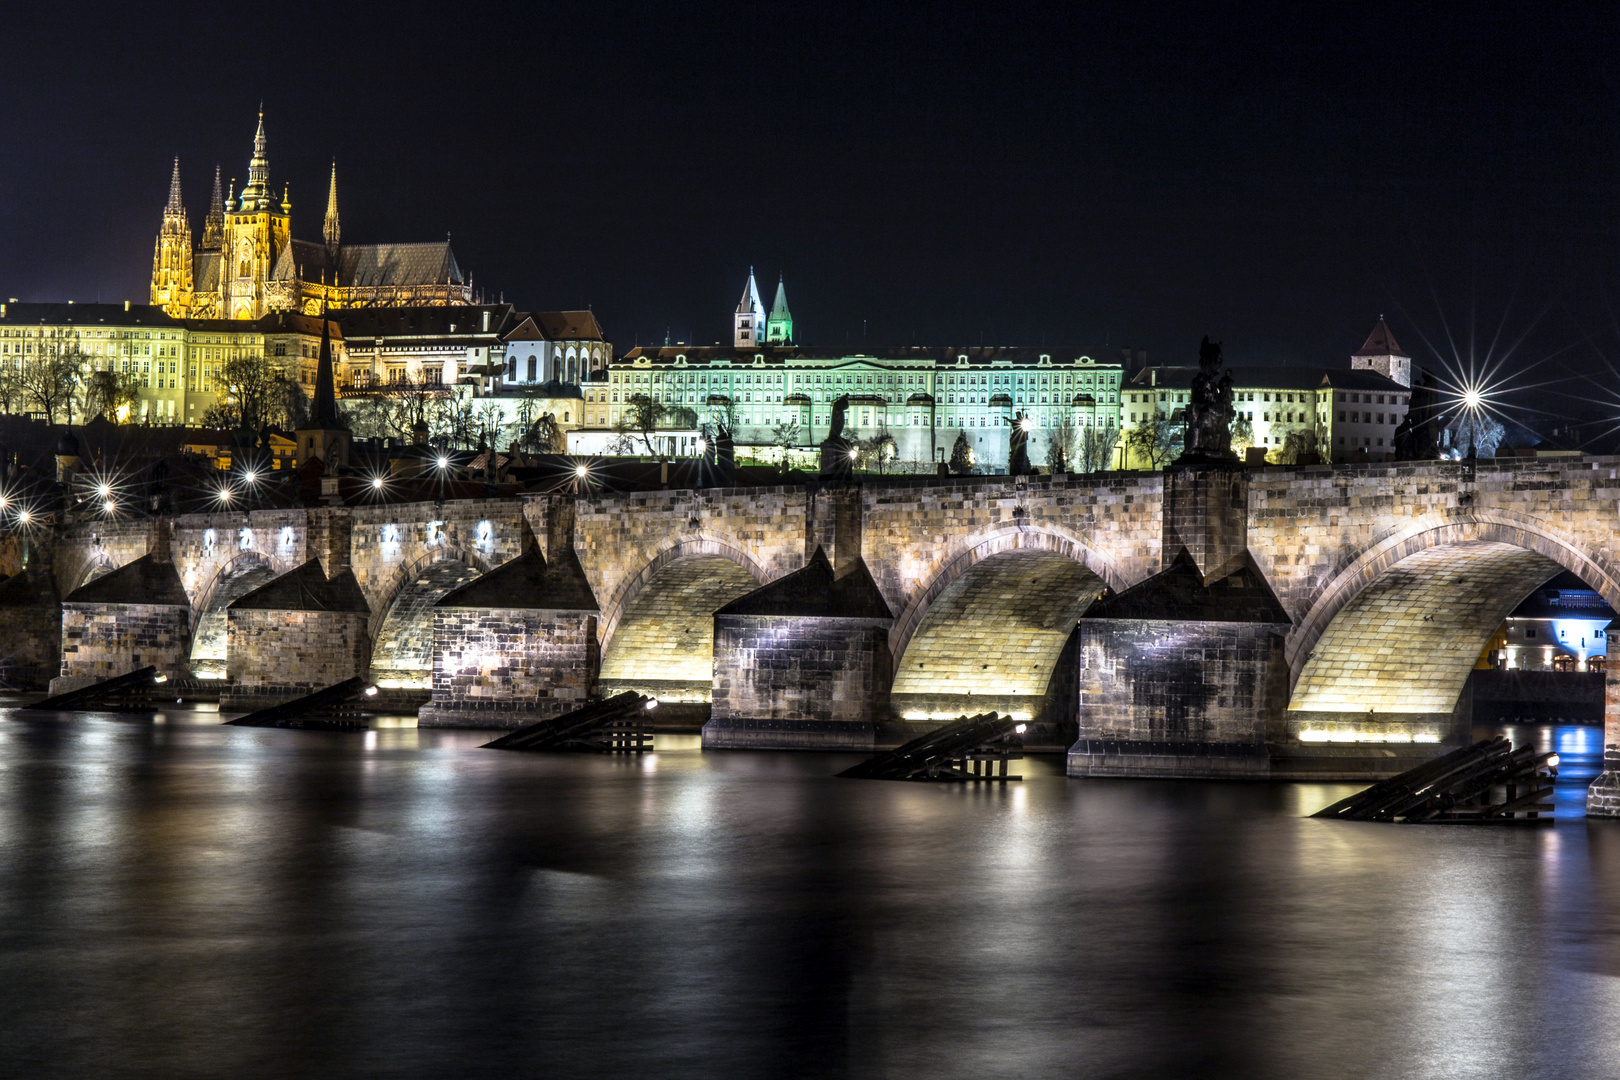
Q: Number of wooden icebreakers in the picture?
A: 5